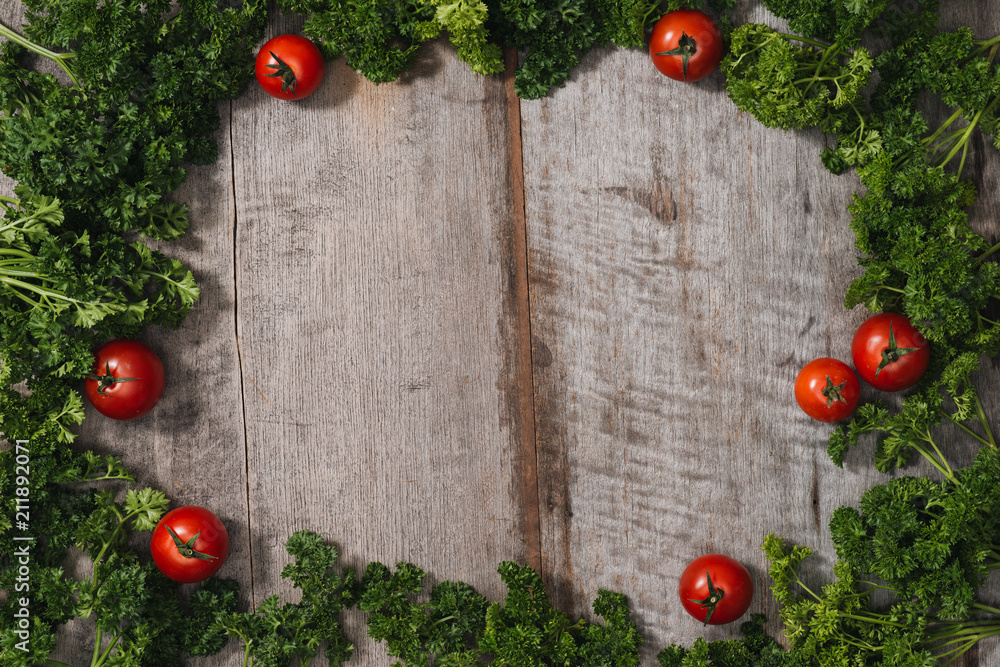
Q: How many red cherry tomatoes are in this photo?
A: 7